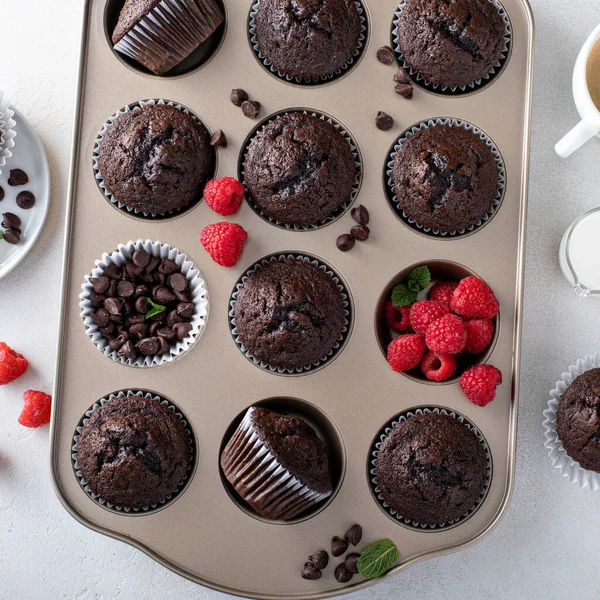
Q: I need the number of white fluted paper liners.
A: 13